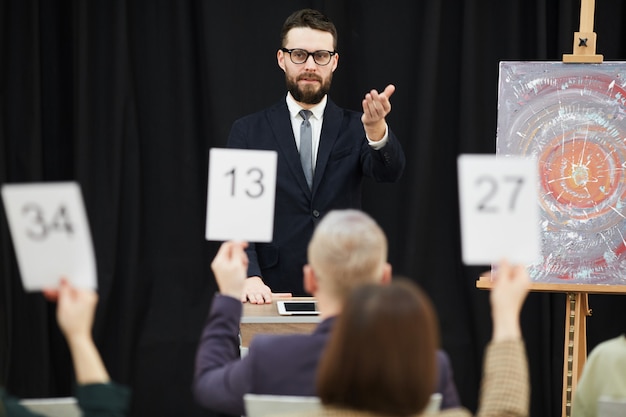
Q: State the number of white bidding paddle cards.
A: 3